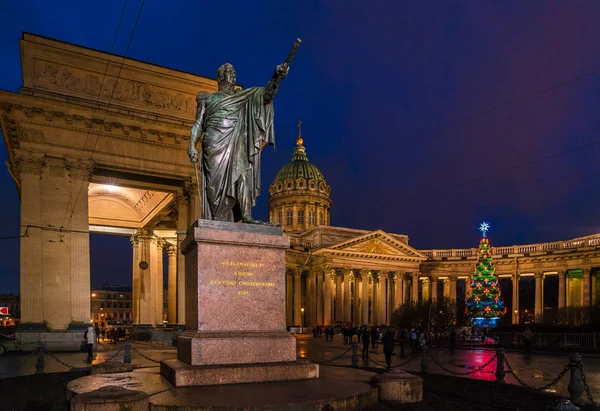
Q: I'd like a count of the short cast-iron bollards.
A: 6